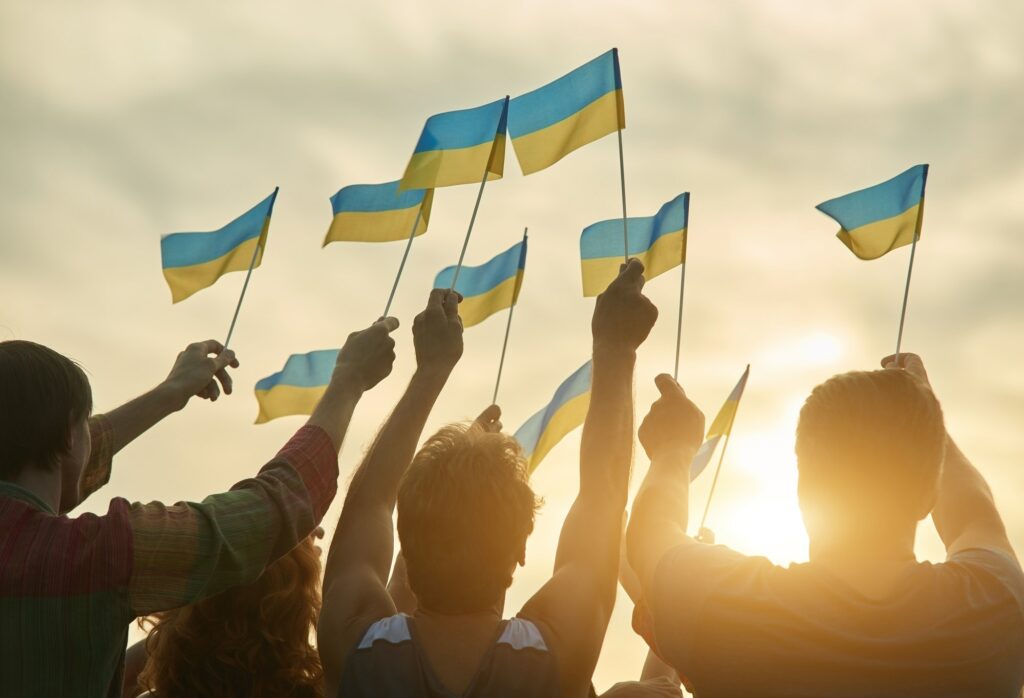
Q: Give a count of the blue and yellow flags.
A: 10